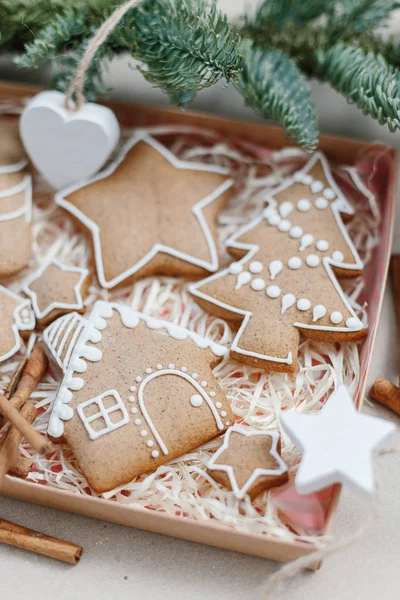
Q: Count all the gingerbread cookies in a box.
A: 7